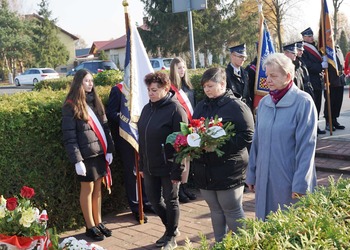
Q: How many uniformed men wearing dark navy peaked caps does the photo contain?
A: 4